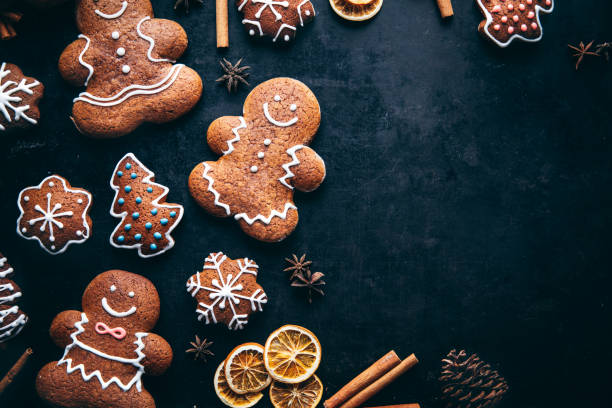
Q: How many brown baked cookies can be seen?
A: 10